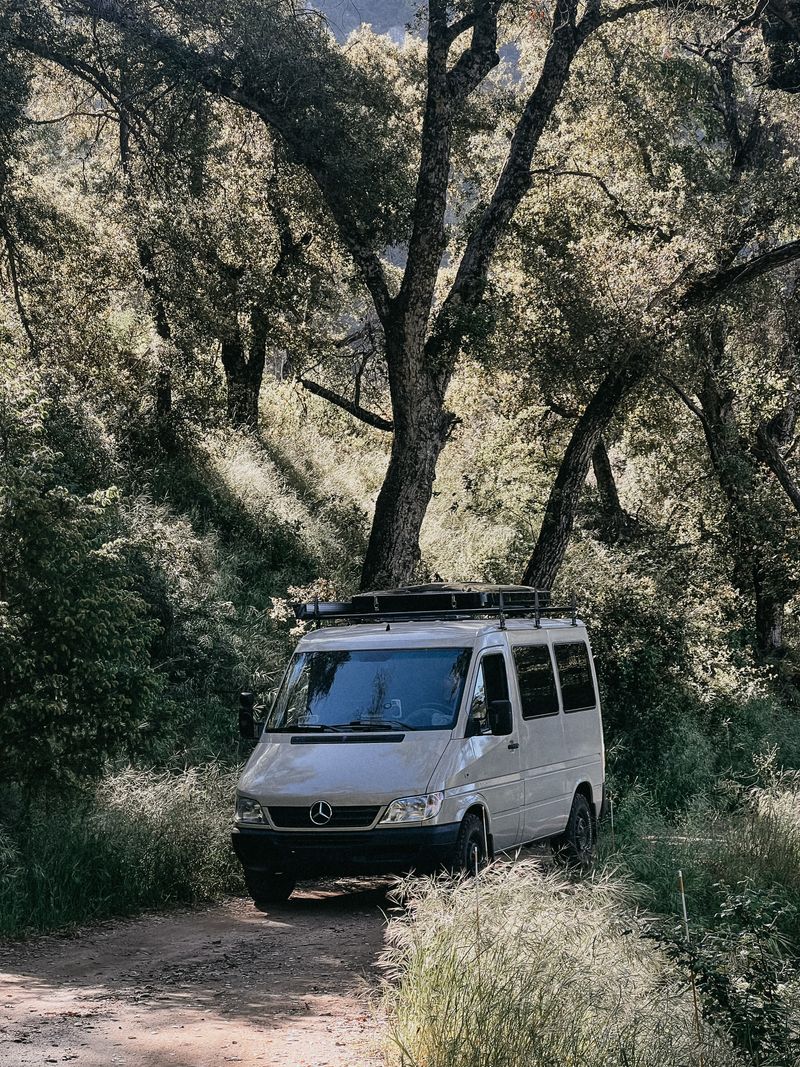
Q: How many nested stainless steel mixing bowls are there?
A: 0